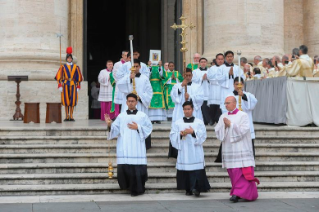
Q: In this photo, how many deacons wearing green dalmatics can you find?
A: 2